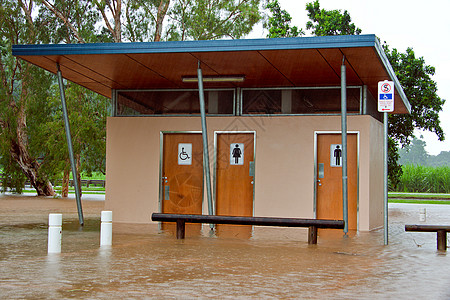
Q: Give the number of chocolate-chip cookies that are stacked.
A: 0